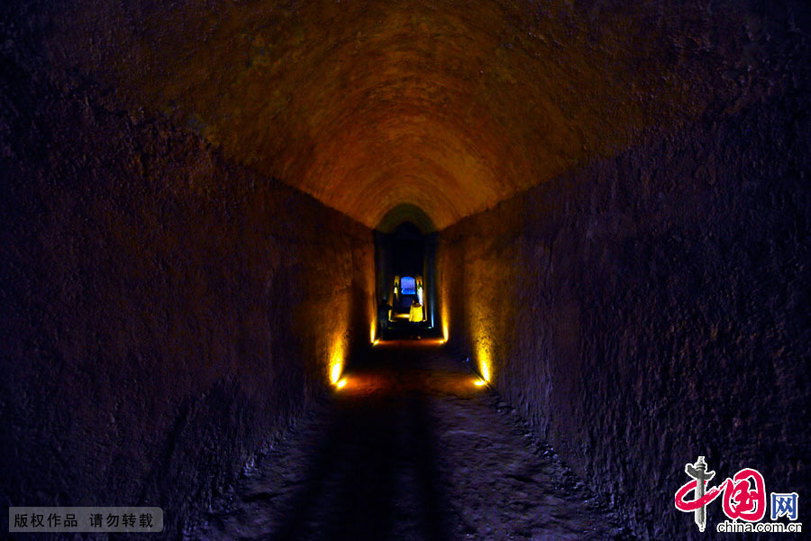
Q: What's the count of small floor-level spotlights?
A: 4